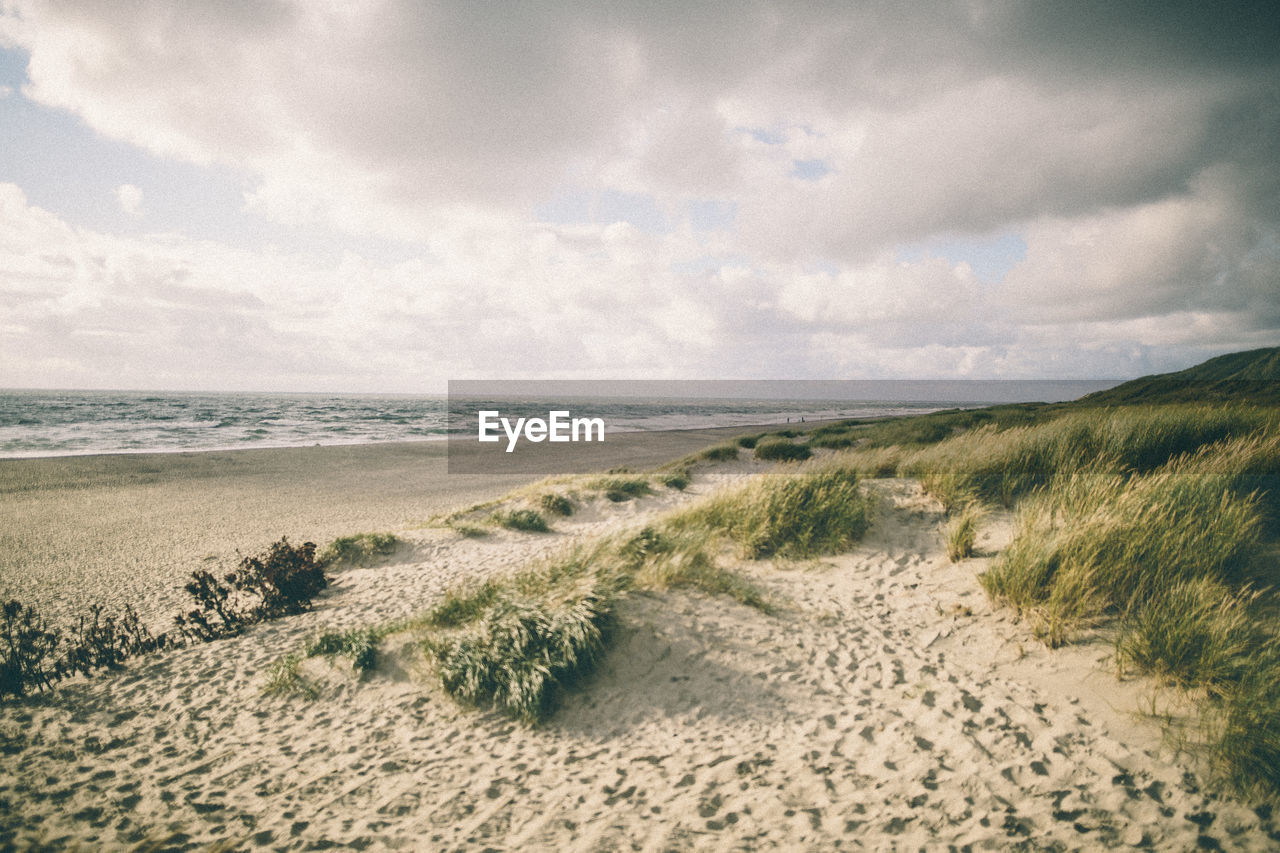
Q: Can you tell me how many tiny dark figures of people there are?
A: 2